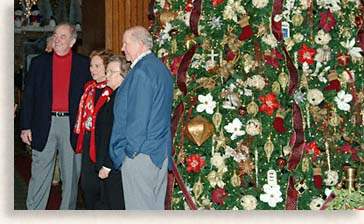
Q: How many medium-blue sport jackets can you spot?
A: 1